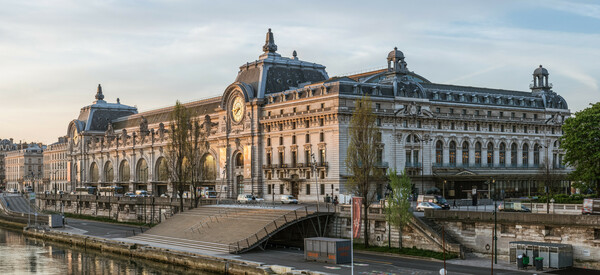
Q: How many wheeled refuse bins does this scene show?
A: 2